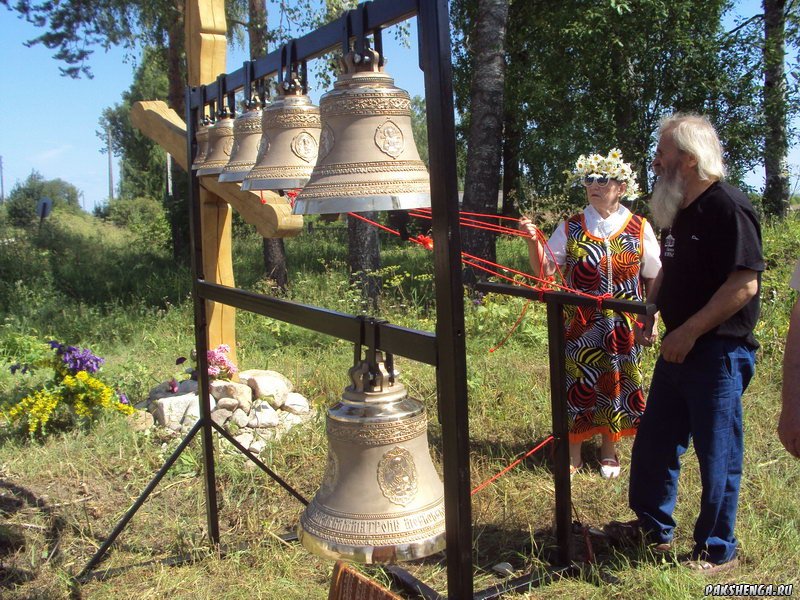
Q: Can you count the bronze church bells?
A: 6